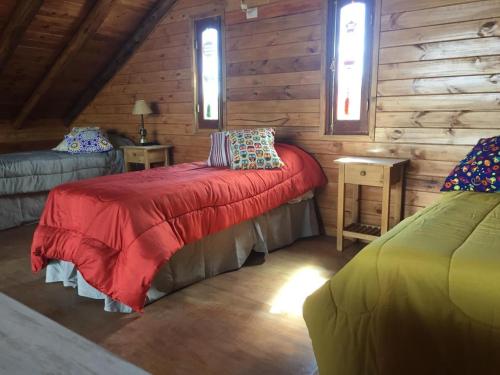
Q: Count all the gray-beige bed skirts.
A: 2